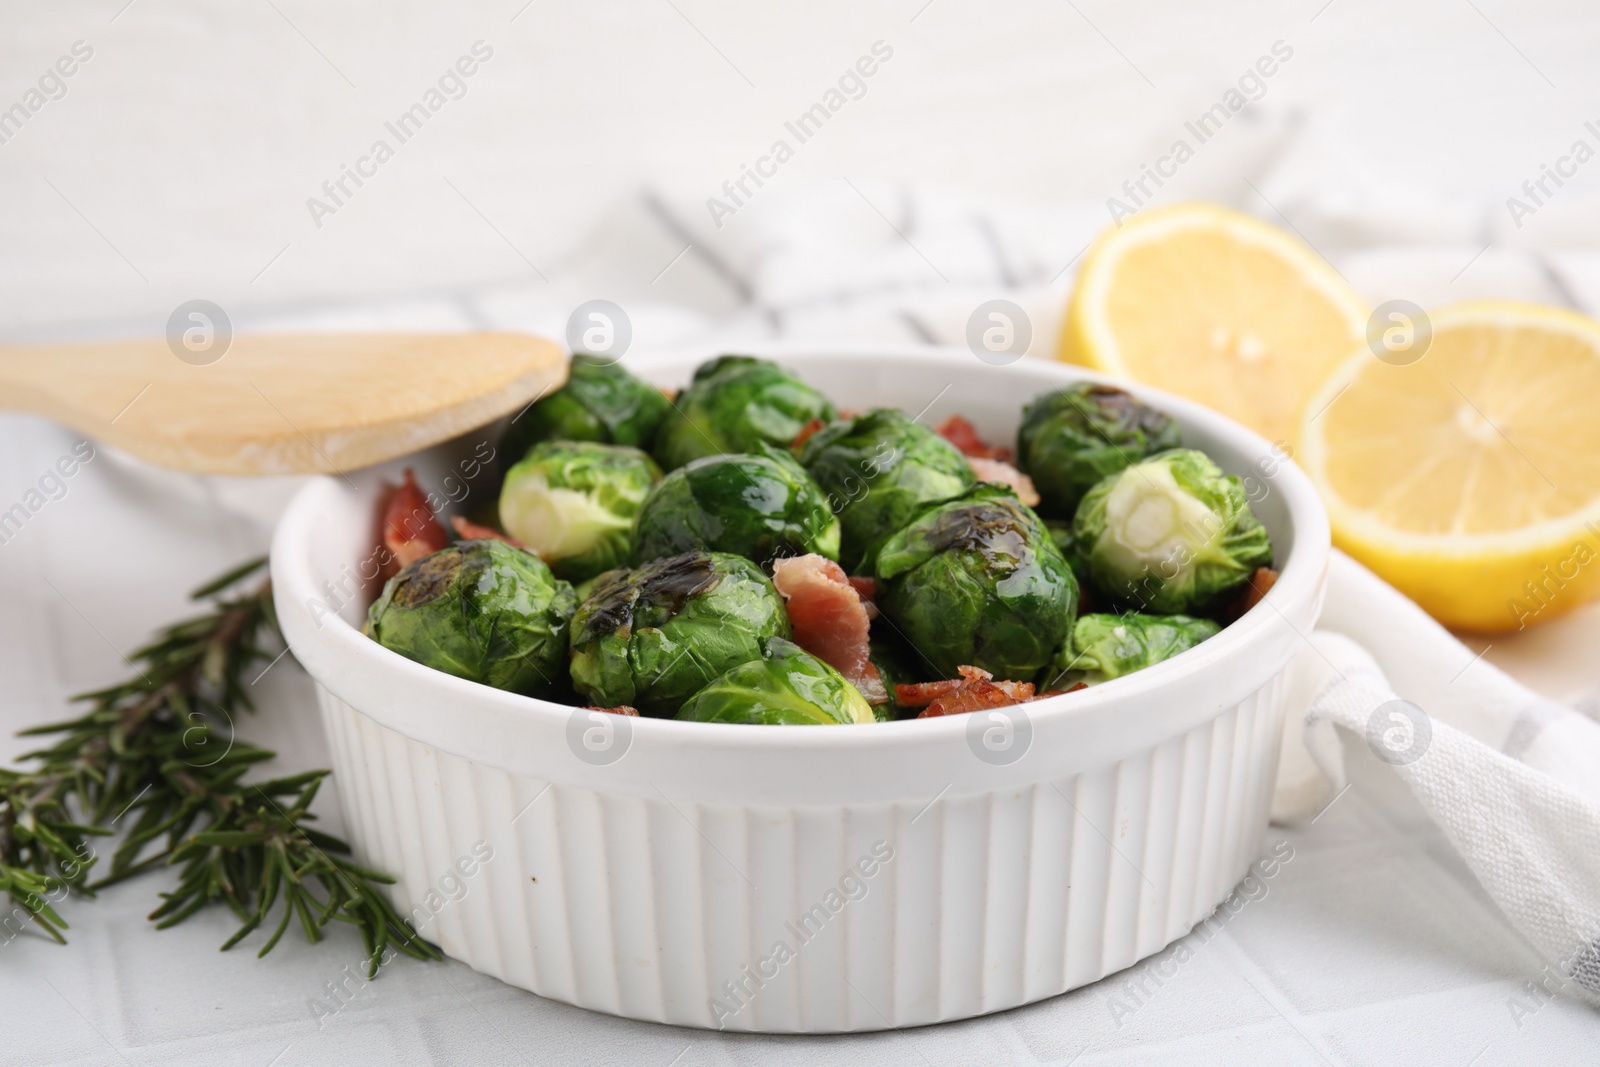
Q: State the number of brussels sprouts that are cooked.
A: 12